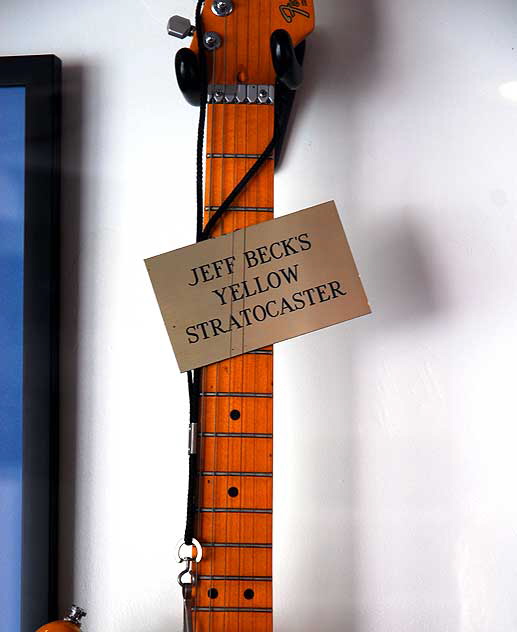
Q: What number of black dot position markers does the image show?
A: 4